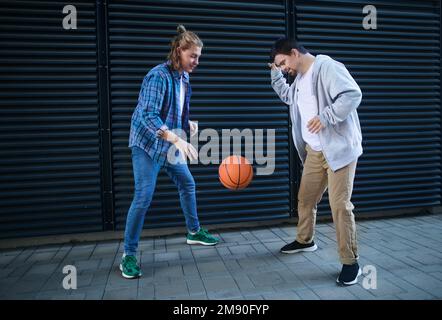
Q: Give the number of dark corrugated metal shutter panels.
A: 3